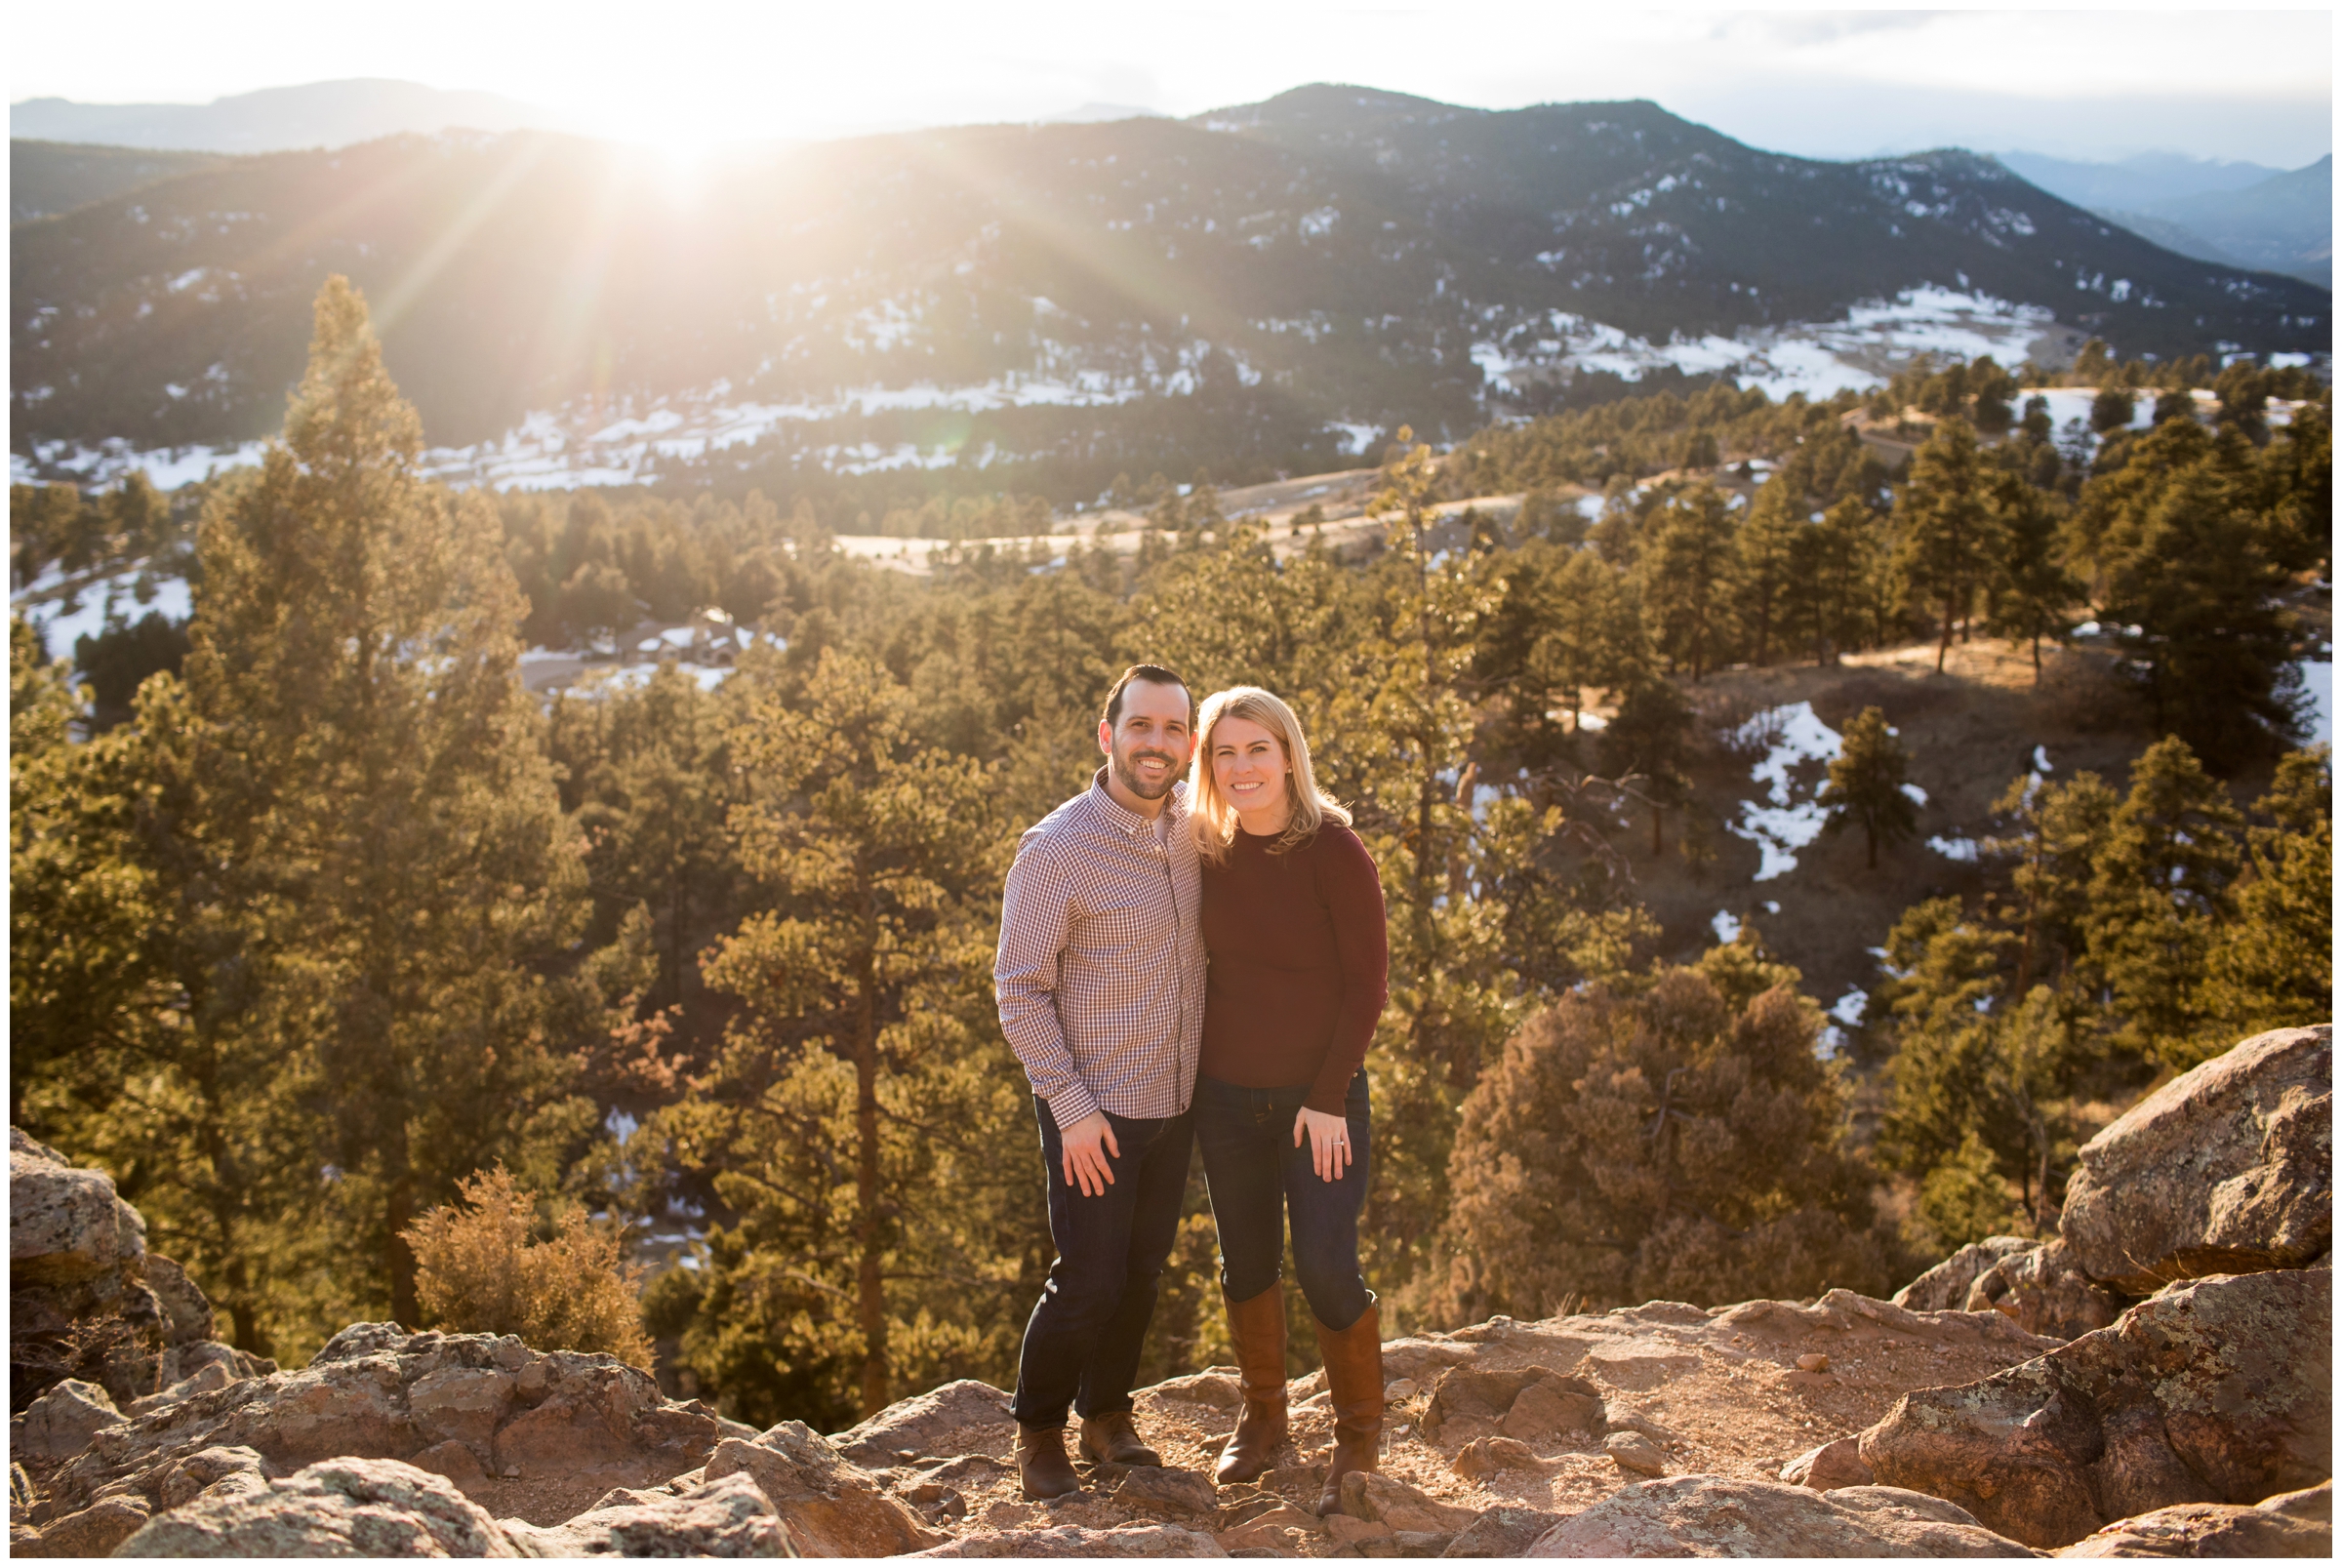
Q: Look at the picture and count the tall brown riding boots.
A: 2